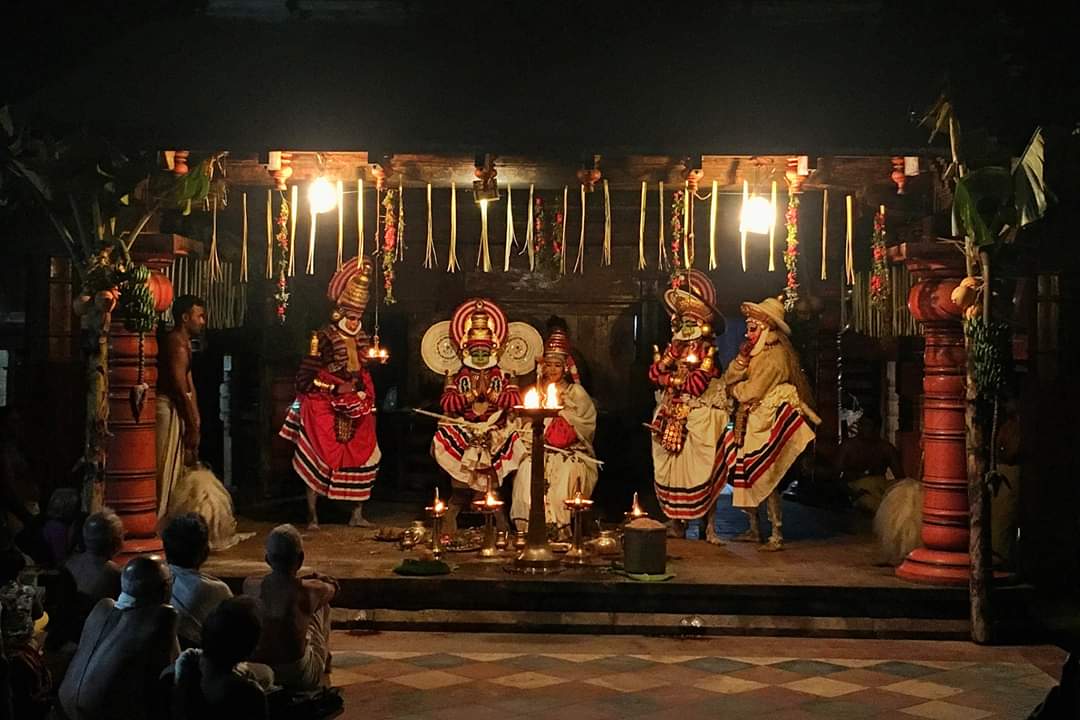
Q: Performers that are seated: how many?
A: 2